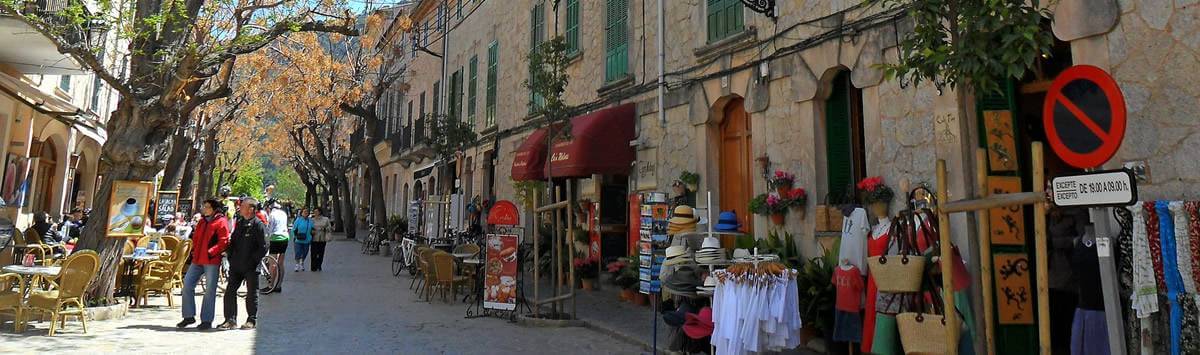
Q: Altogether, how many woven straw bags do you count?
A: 2